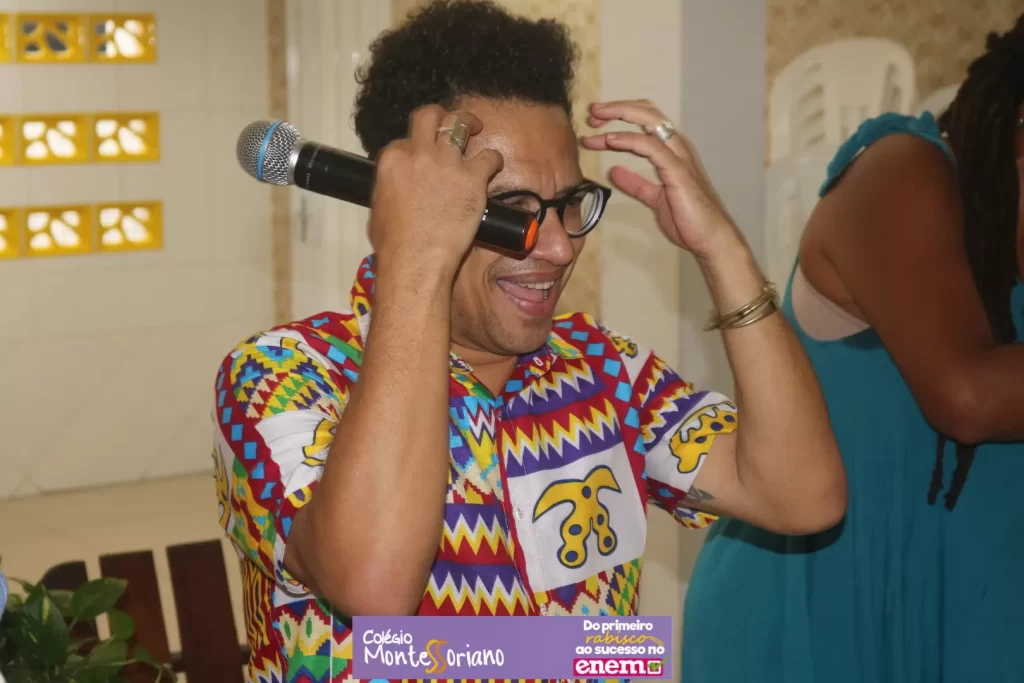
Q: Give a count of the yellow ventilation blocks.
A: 9